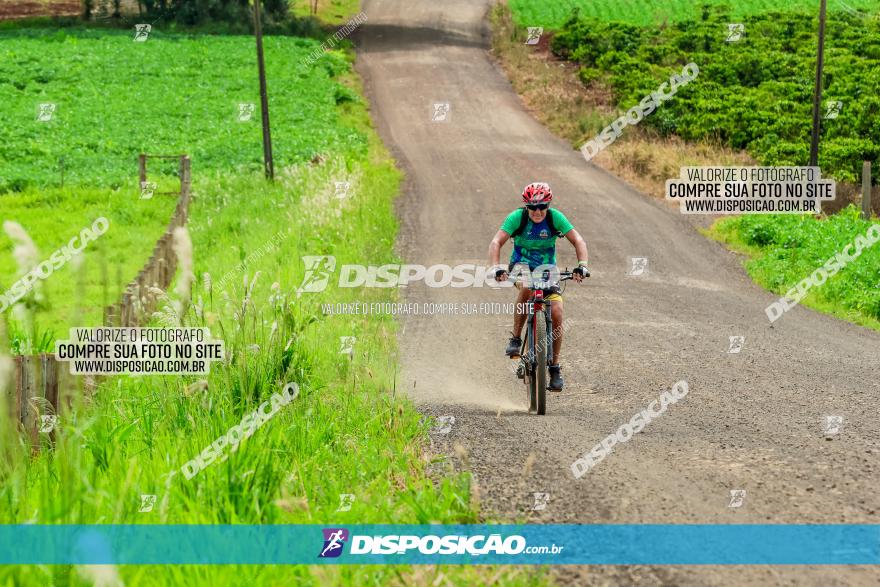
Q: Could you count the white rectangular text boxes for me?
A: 2